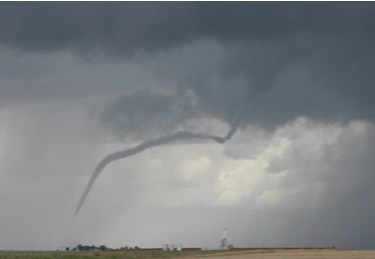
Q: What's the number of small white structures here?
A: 3